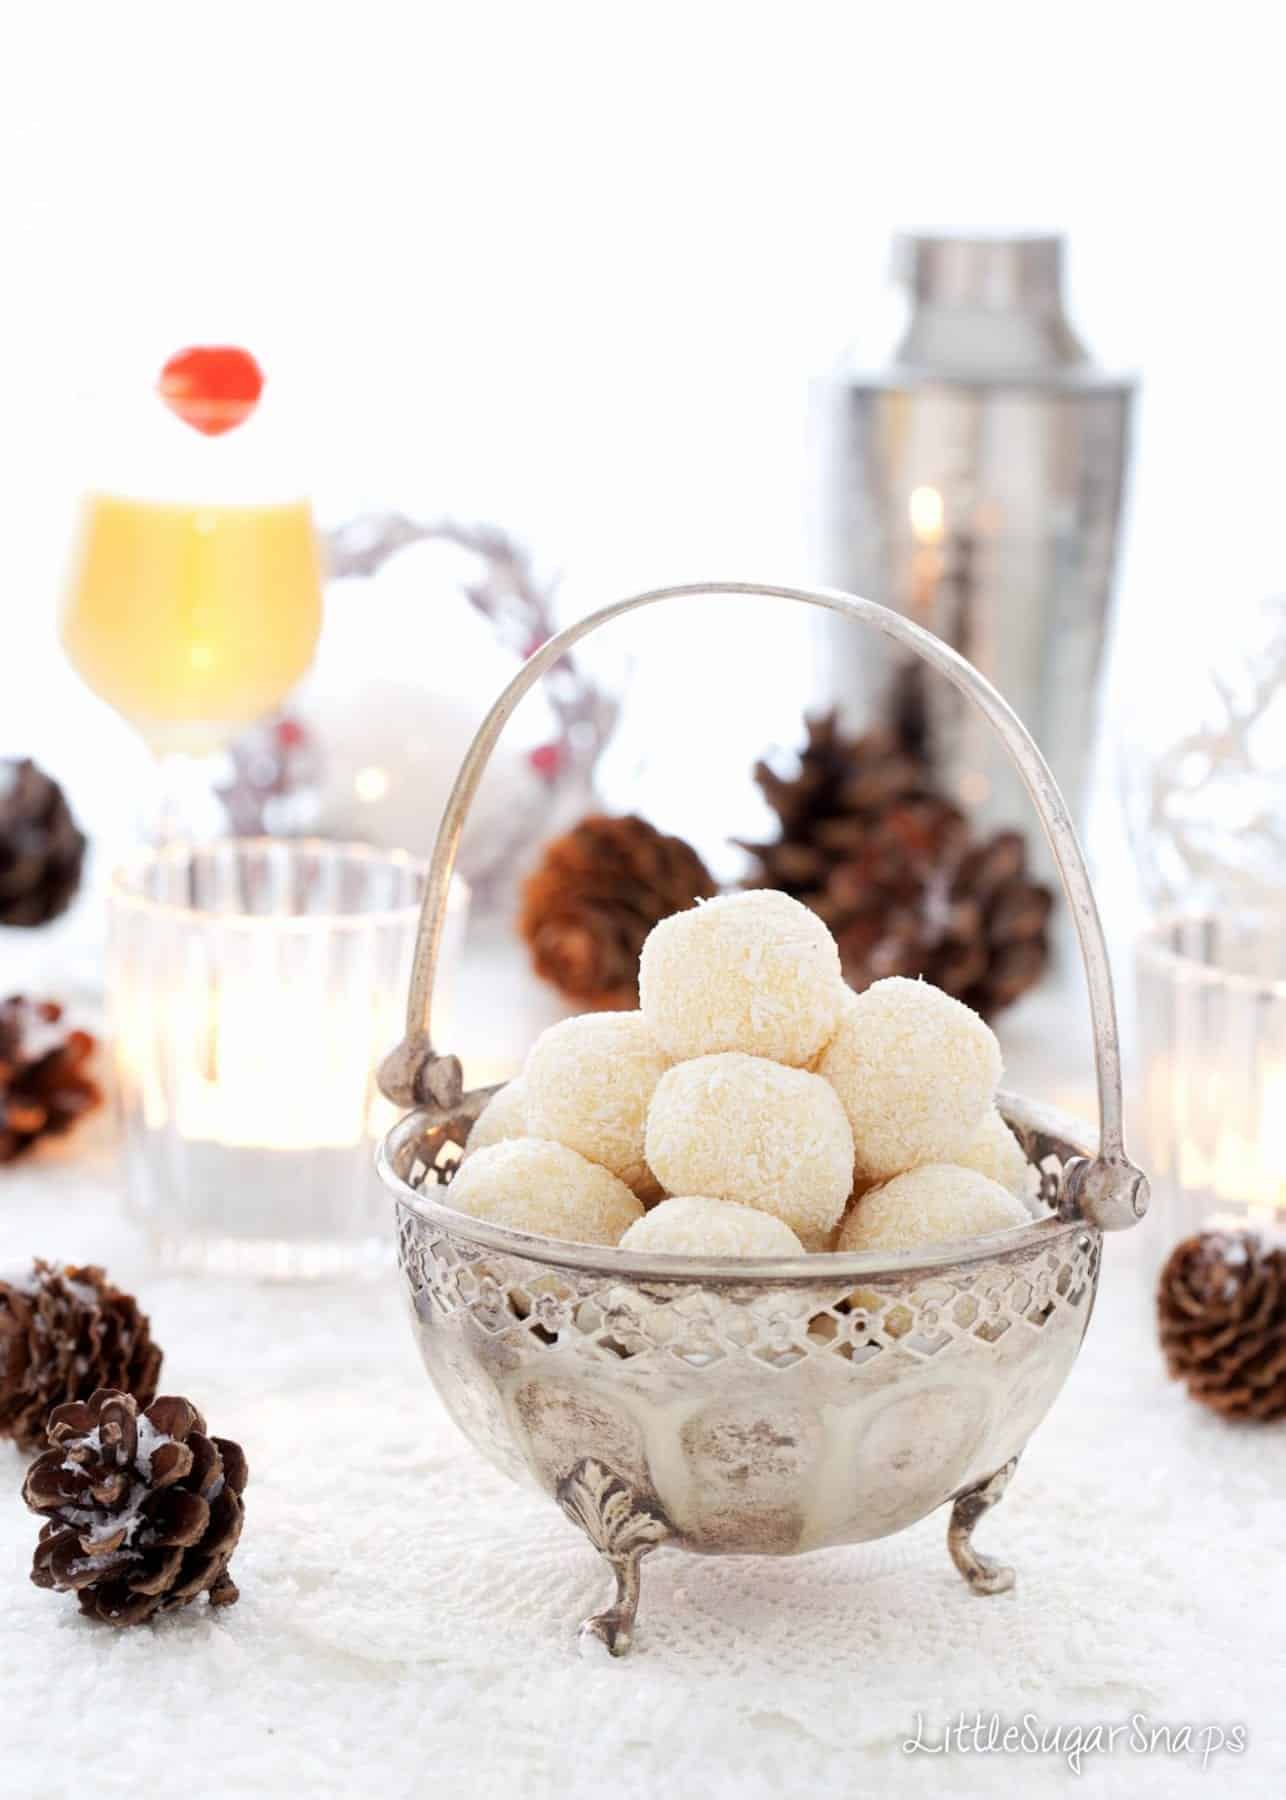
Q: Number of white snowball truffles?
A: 9